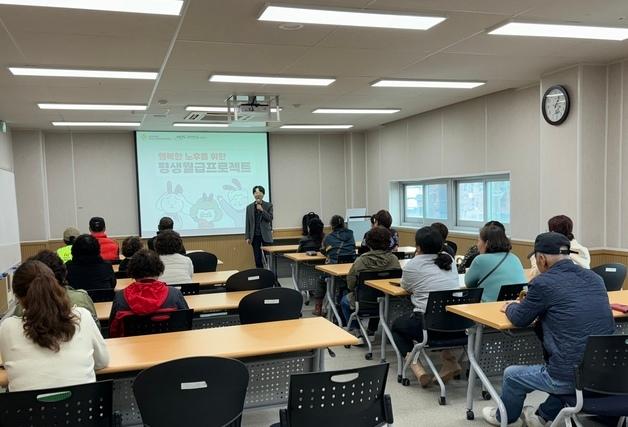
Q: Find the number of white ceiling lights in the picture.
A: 12